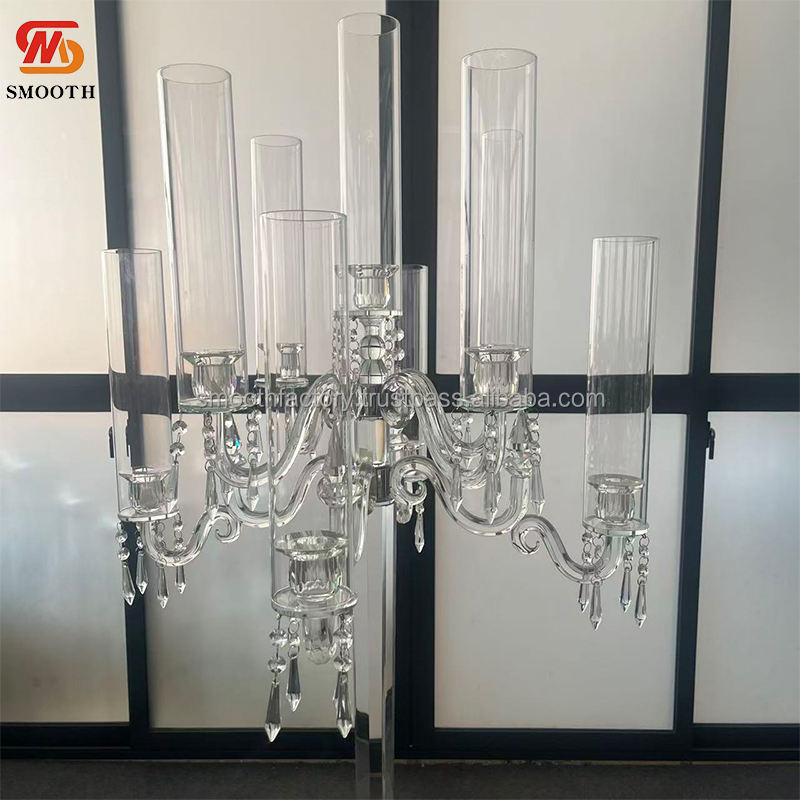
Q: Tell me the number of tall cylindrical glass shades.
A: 9